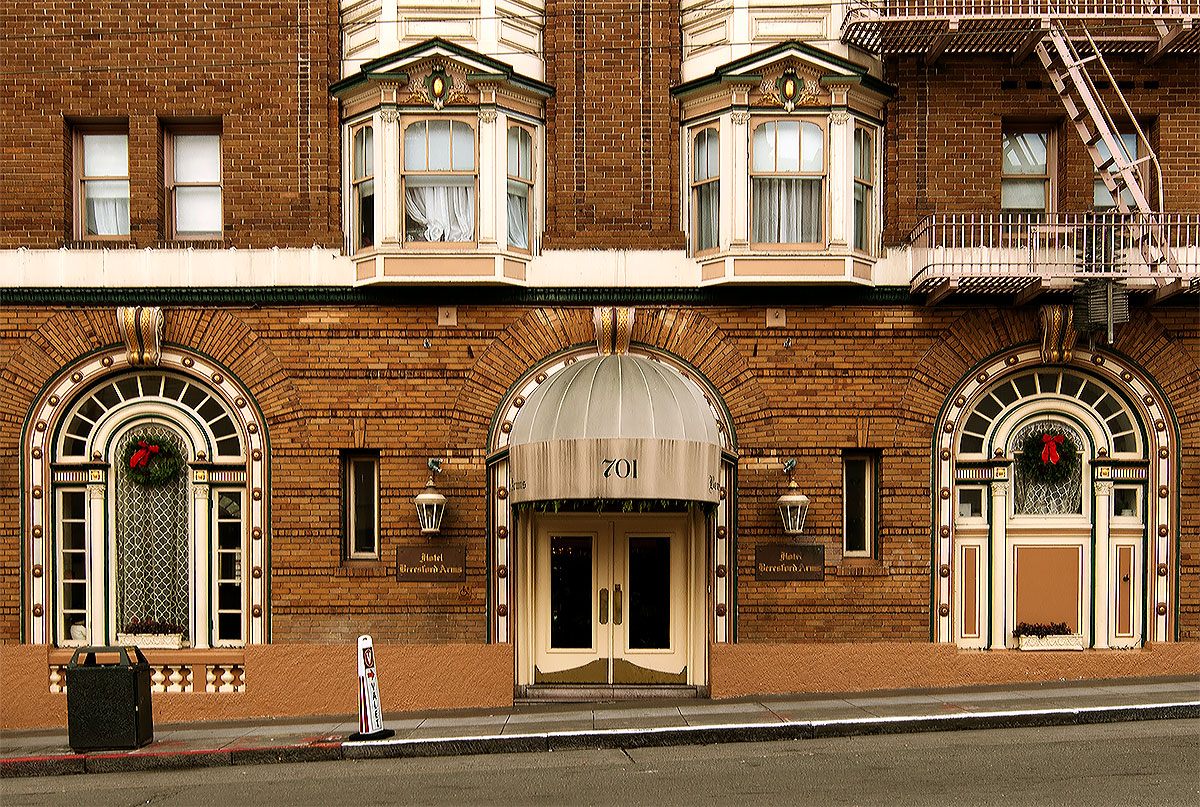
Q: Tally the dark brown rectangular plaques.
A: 2